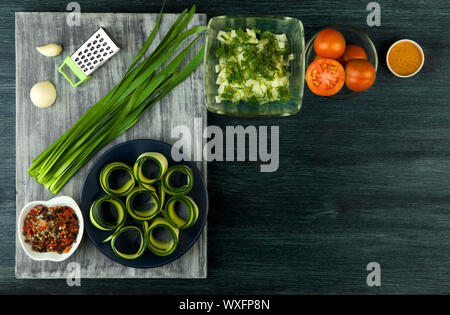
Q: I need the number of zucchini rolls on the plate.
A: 8